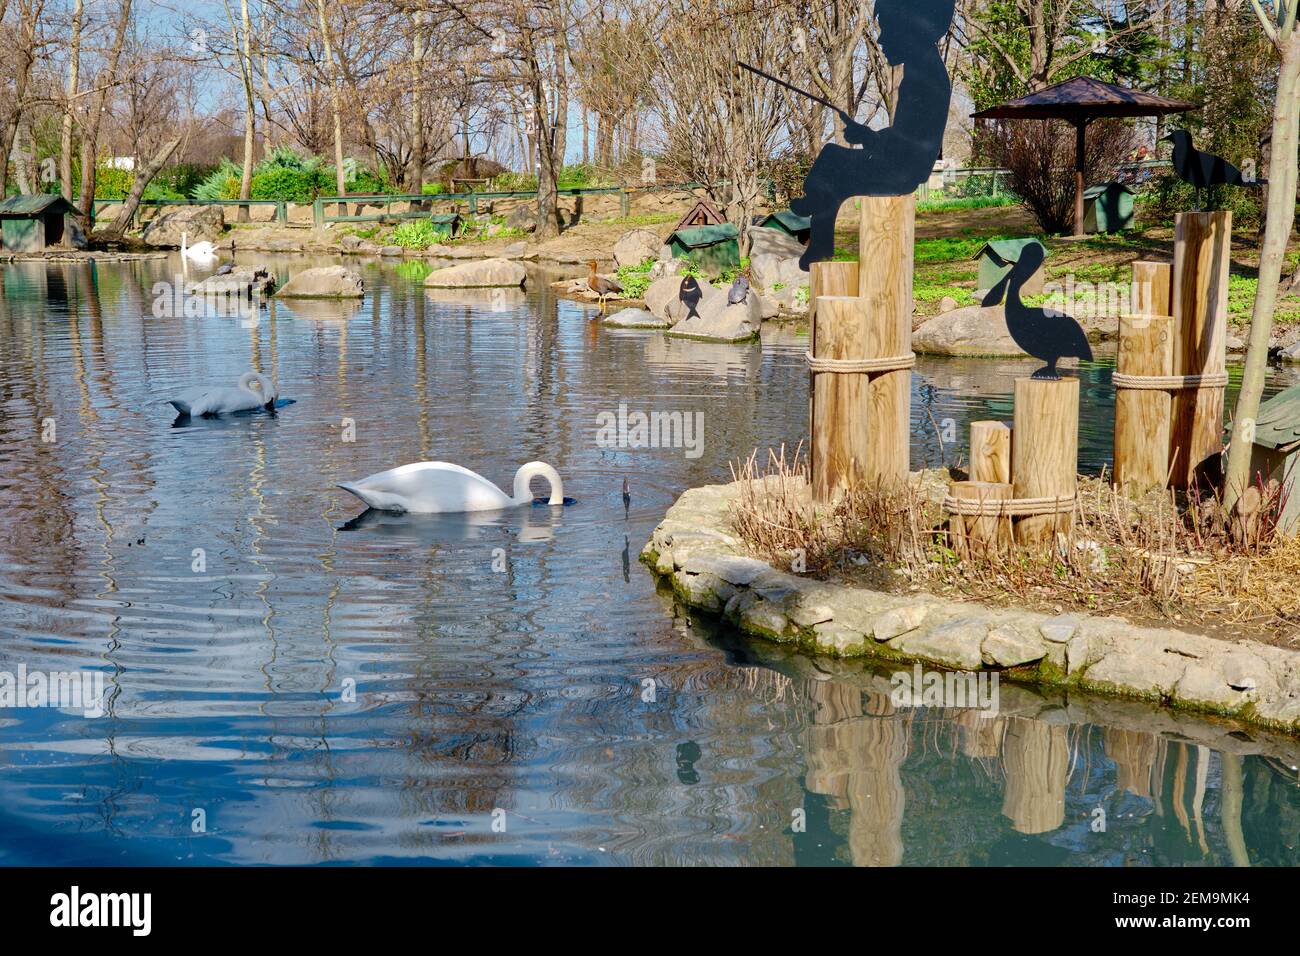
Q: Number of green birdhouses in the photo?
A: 7